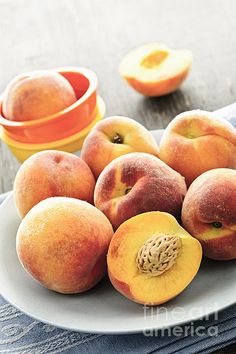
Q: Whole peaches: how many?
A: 7